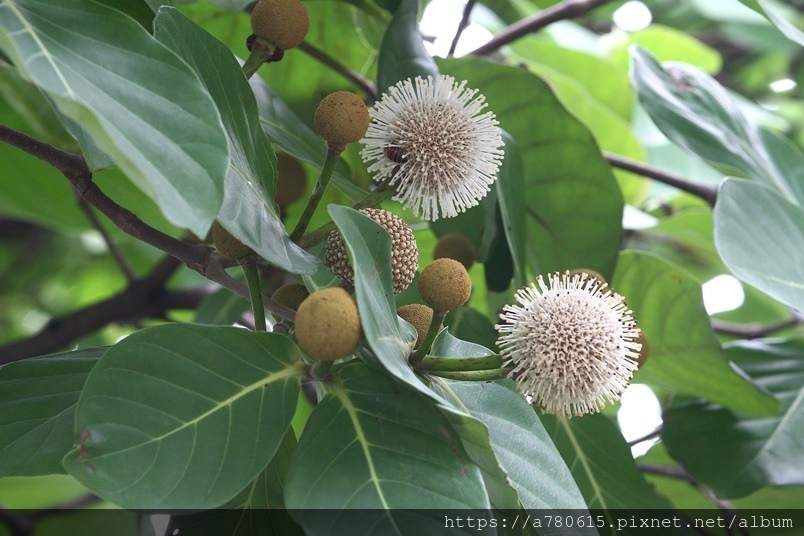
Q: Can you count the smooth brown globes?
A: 11